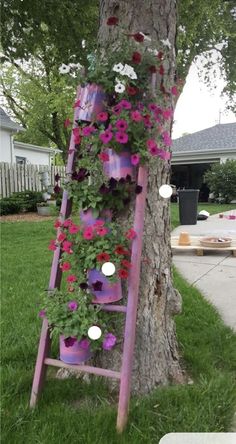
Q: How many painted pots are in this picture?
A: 5